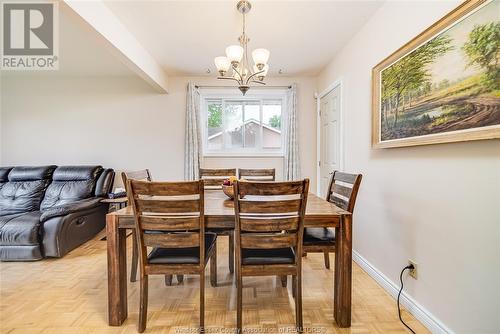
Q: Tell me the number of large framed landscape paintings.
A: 1